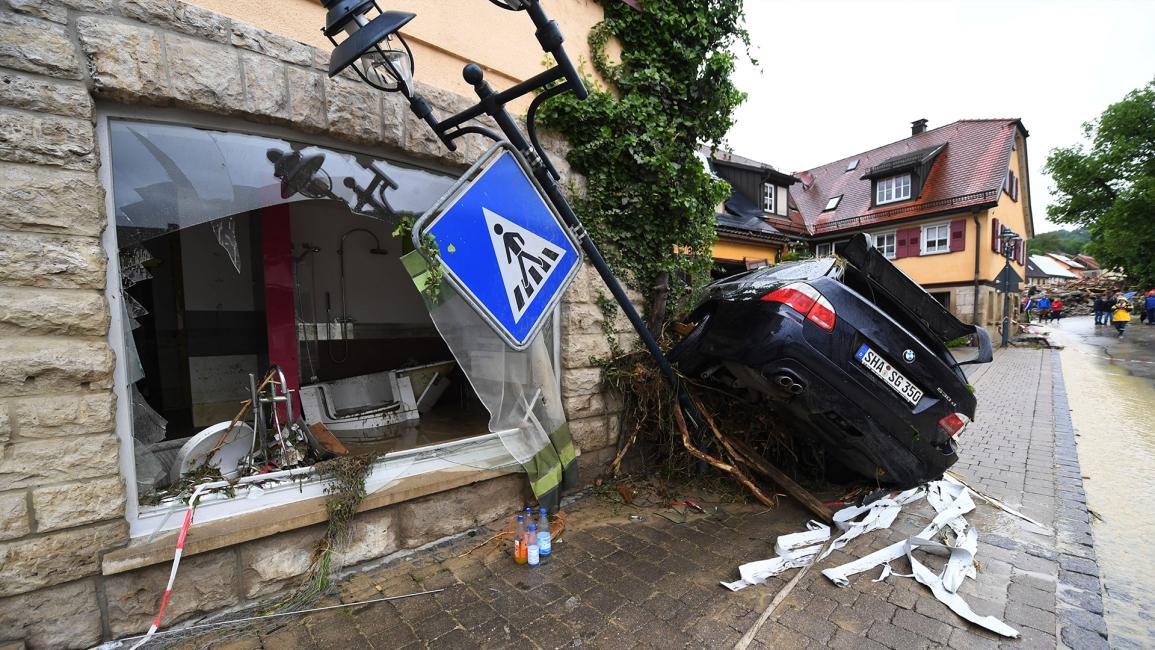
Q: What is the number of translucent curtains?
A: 1